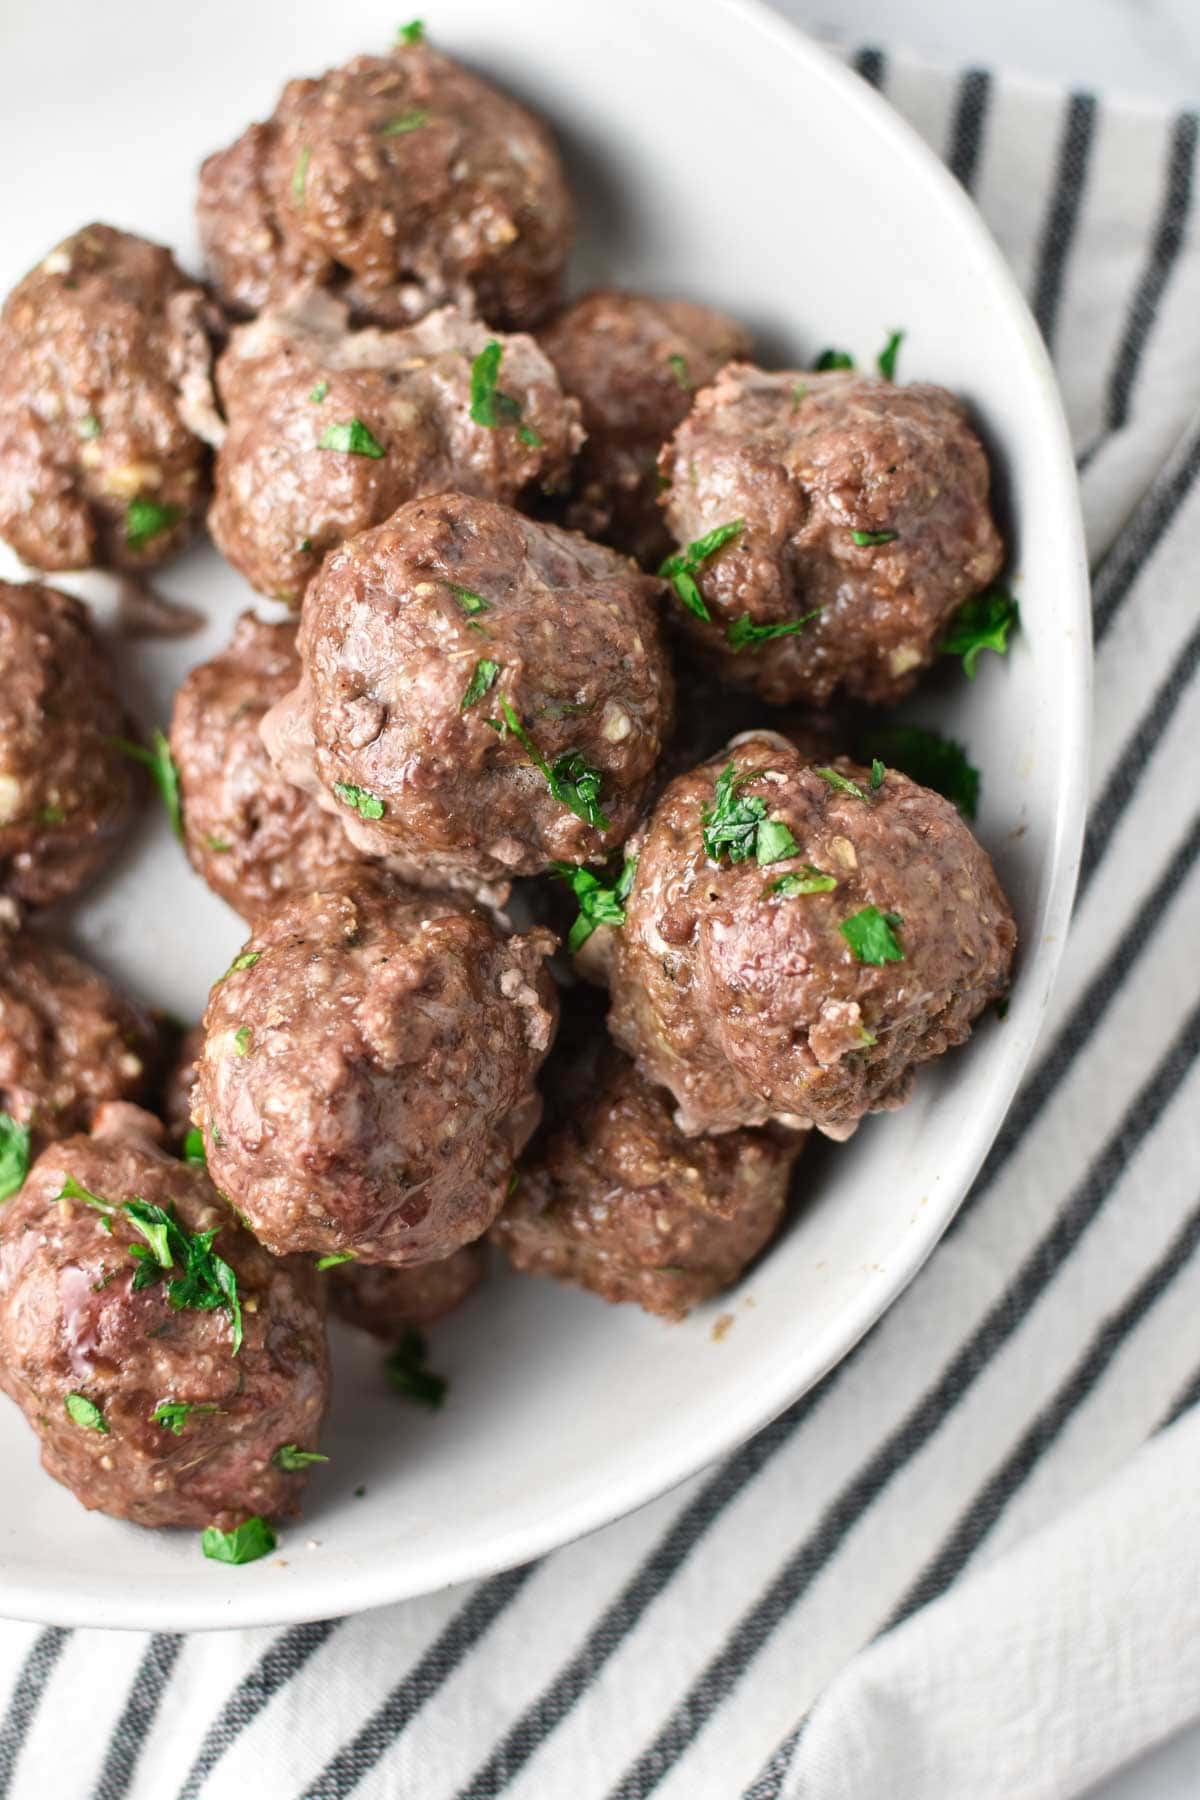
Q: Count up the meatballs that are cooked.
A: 14